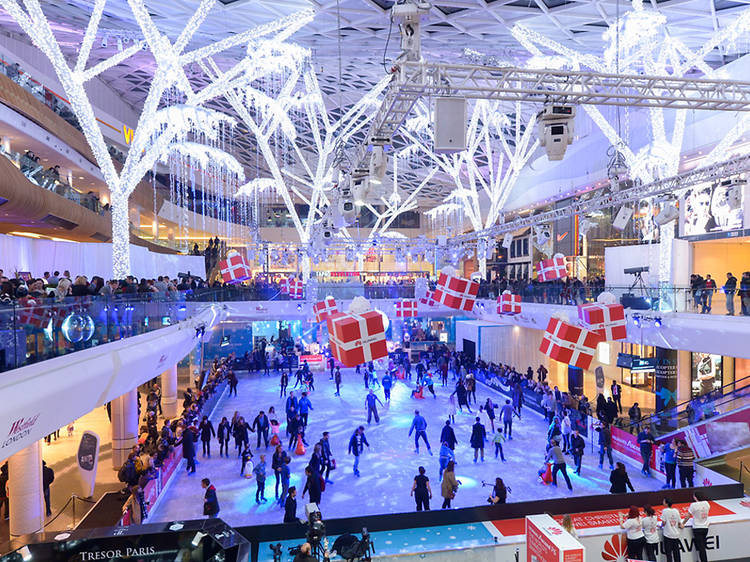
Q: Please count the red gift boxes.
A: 12